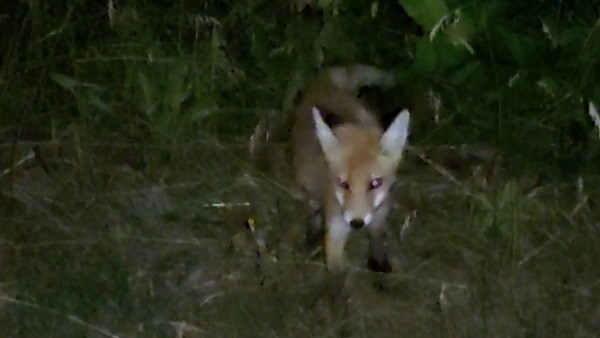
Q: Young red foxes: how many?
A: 1